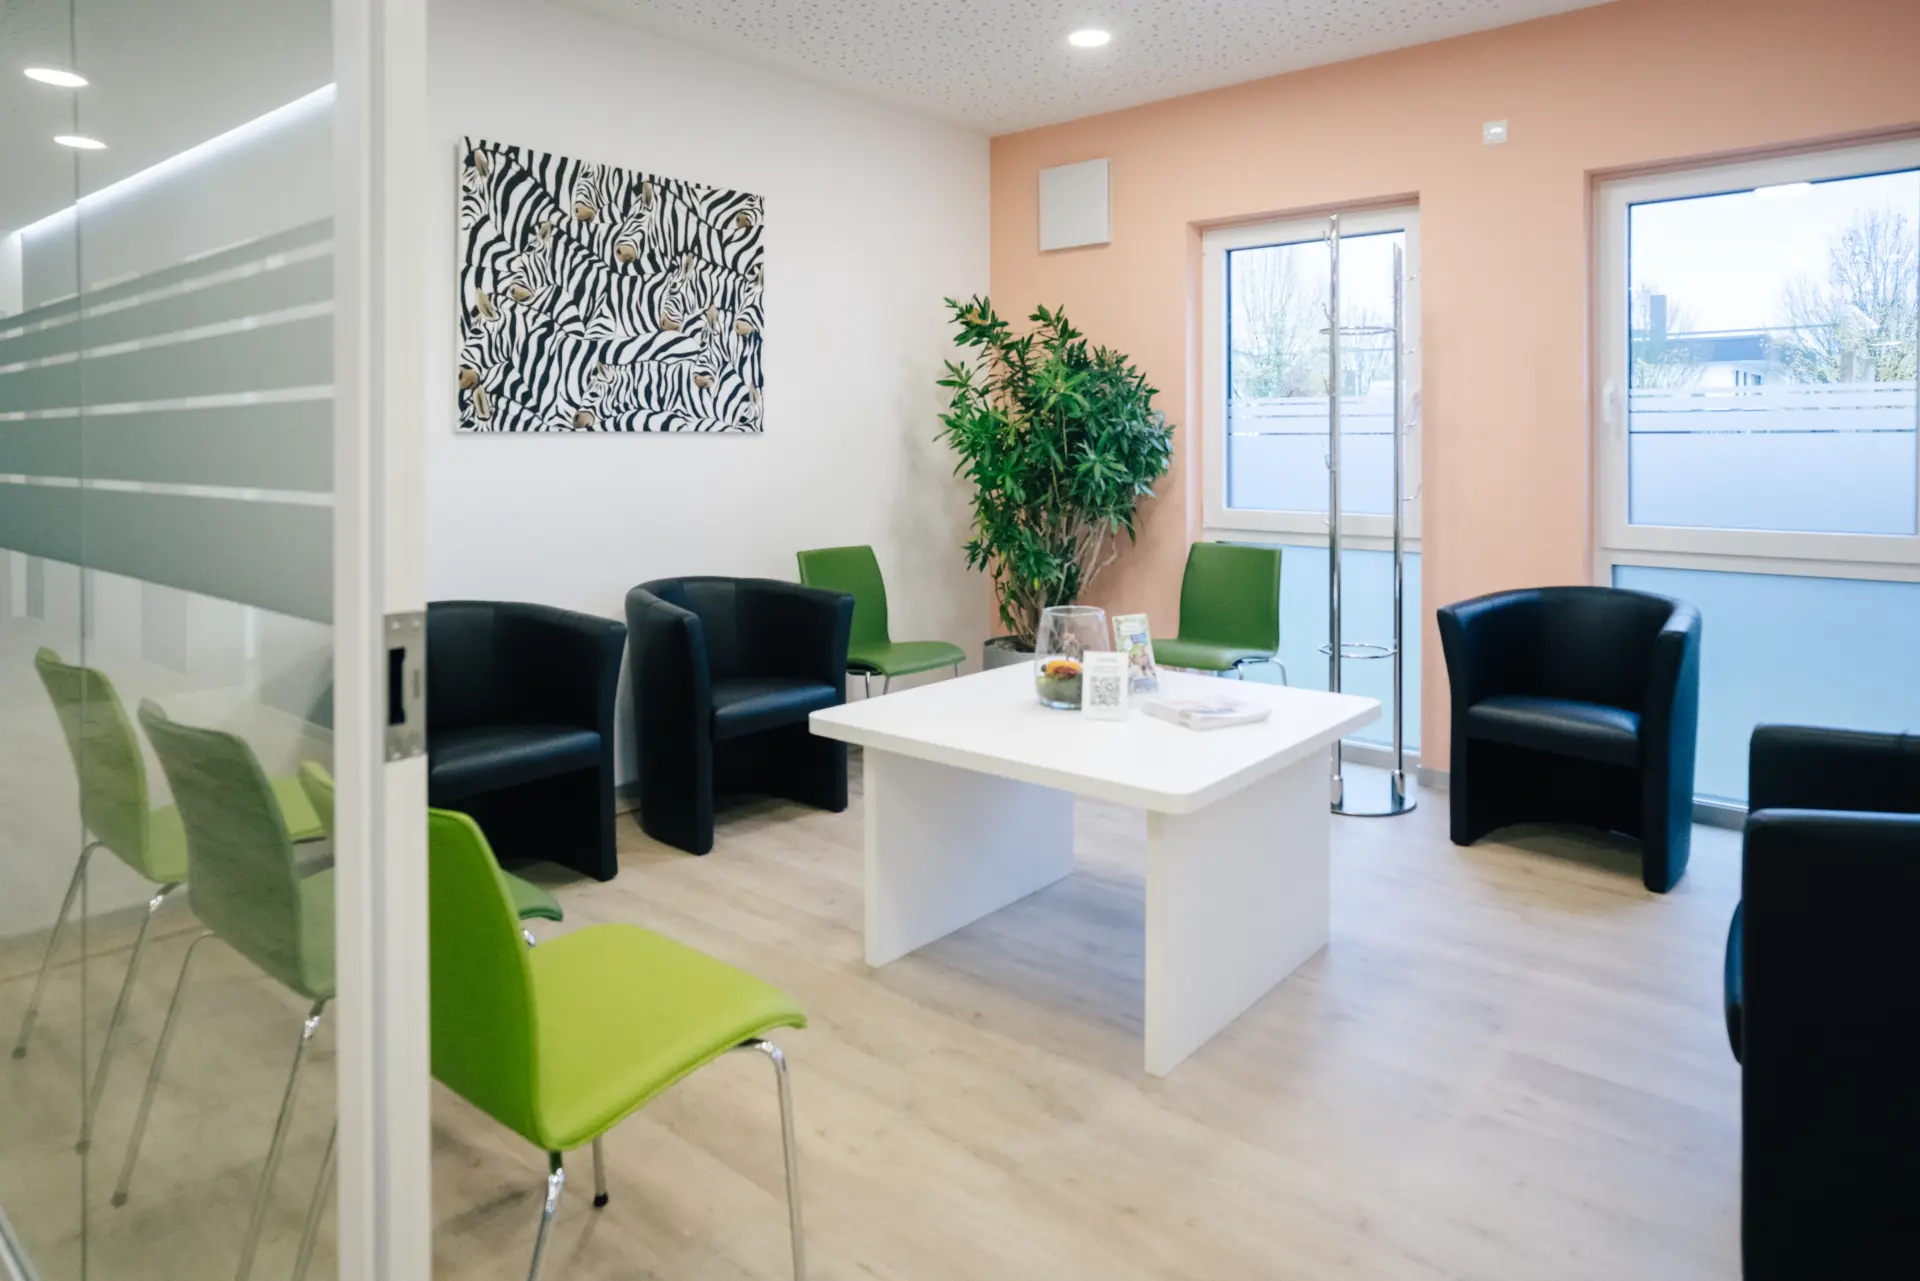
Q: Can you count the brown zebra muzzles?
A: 9